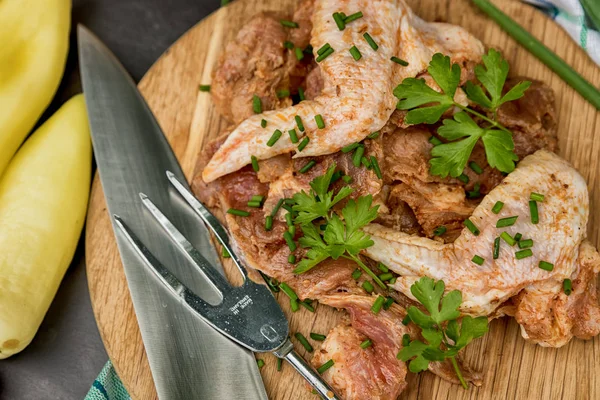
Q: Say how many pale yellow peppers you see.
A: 2